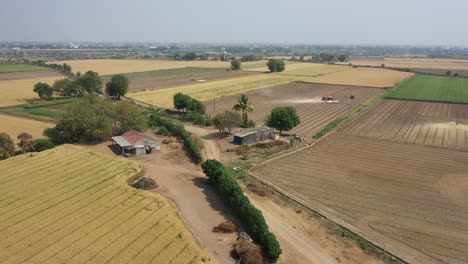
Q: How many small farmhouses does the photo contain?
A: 2